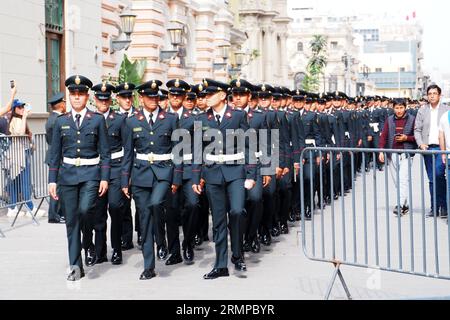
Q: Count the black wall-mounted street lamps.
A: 4